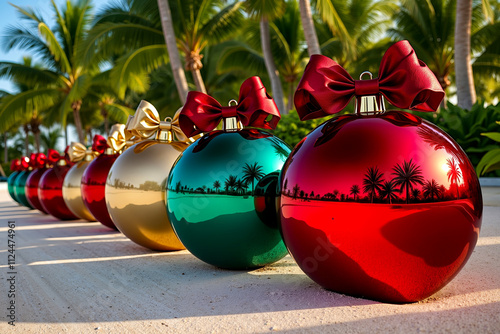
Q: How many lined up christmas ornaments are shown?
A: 9